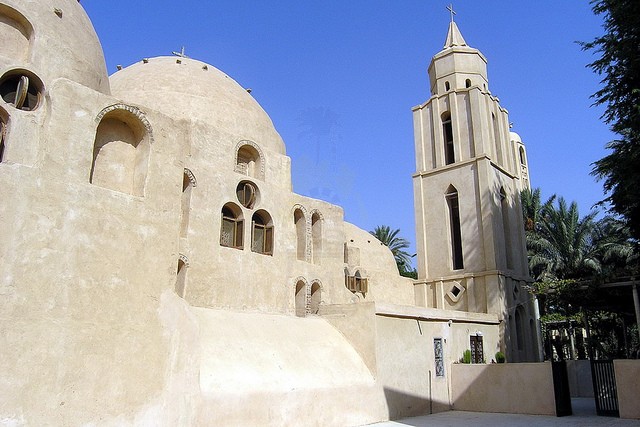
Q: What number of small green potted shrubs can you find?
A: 2